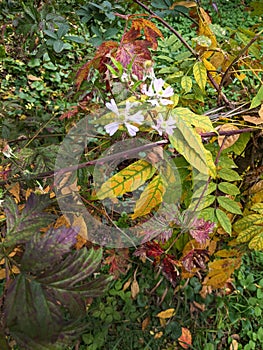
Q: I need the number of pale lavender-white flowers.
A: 3